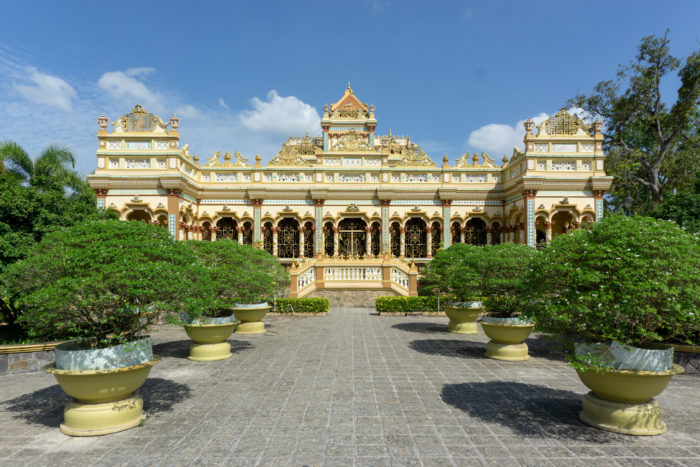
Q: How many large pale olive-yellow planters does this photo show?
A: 6